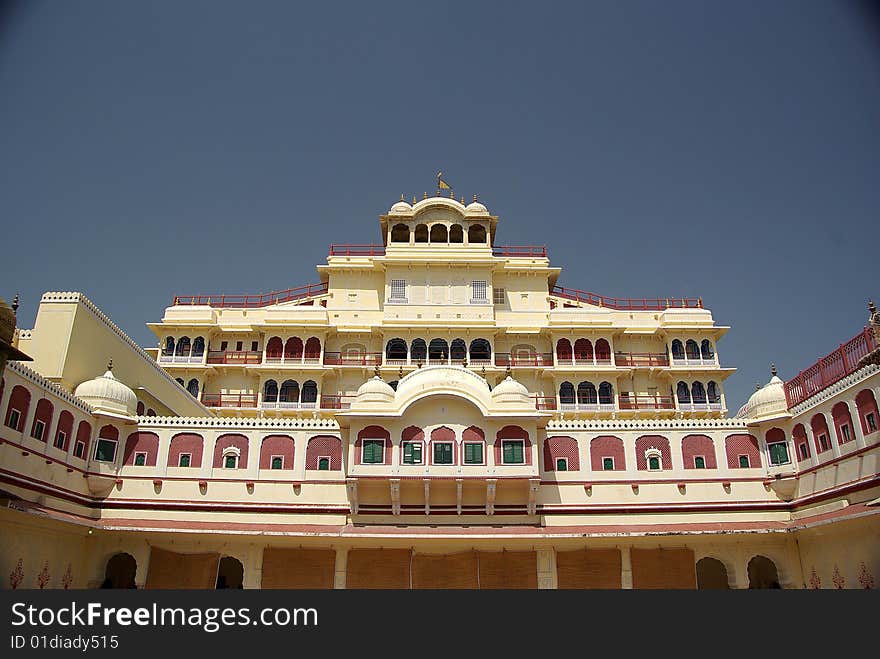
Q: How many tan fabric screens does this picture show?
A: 7